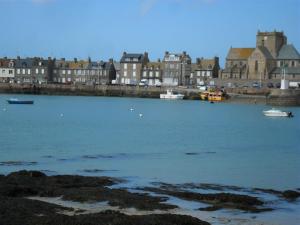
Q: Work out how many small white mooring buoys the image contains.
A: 4